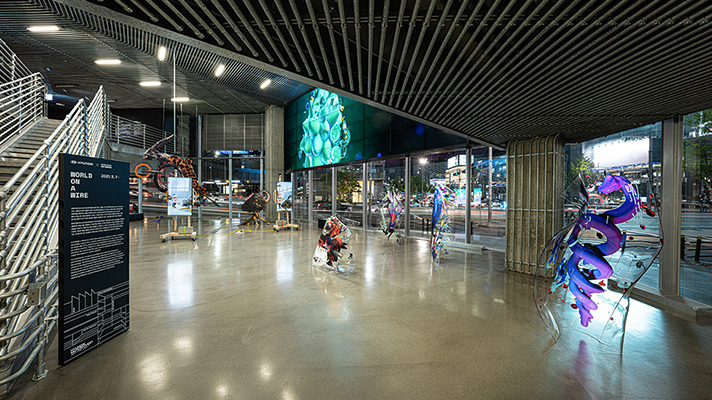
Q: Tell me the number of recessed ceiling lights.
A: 7